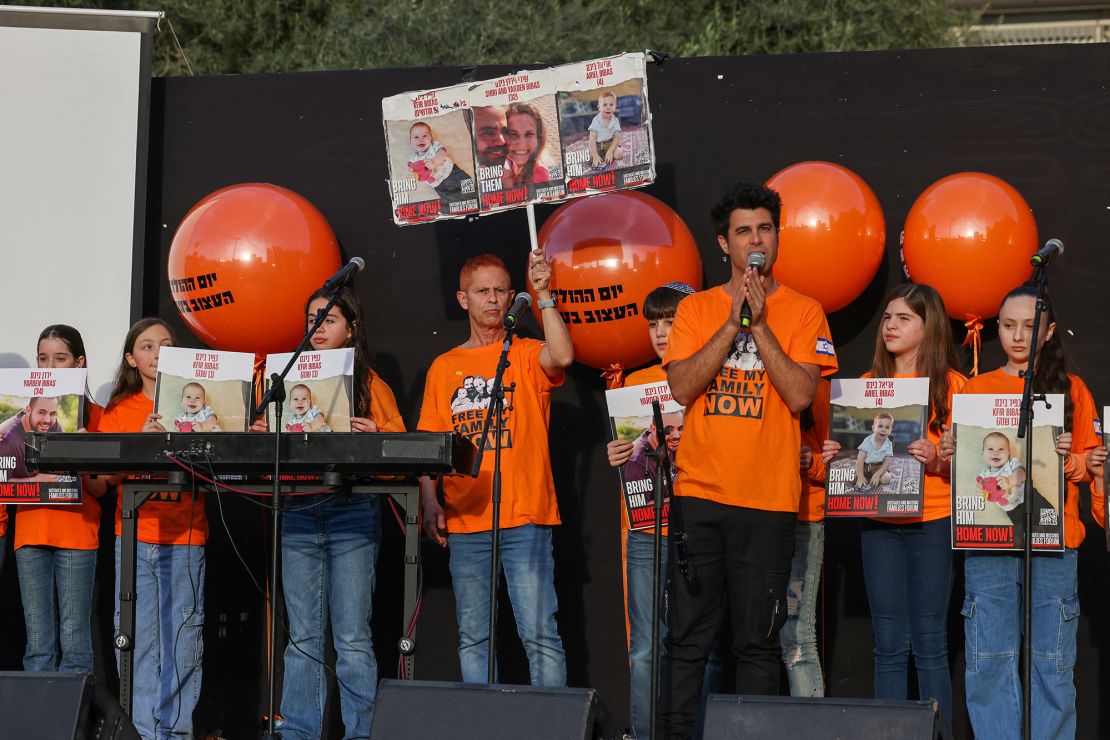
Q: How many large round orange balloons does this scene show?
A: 4